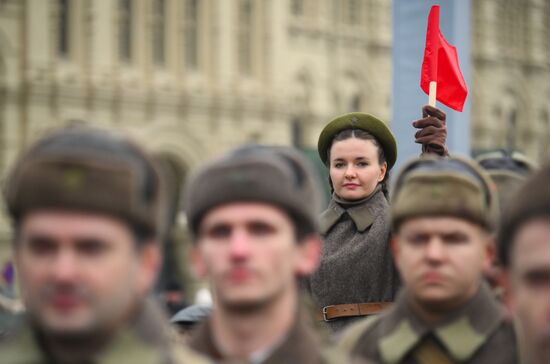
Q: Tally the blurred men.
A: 4